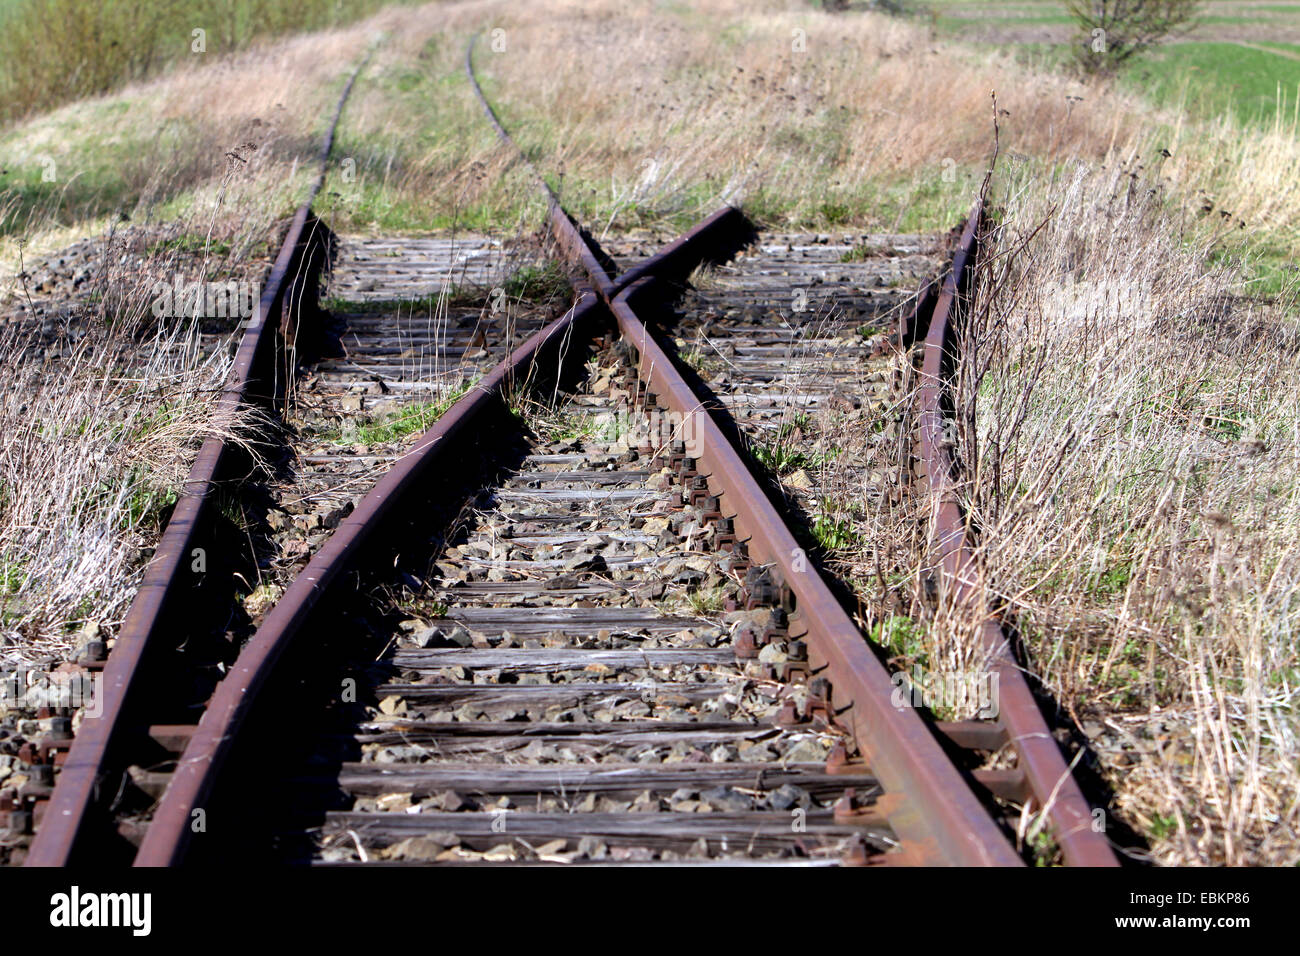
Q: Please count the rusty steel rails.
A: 4